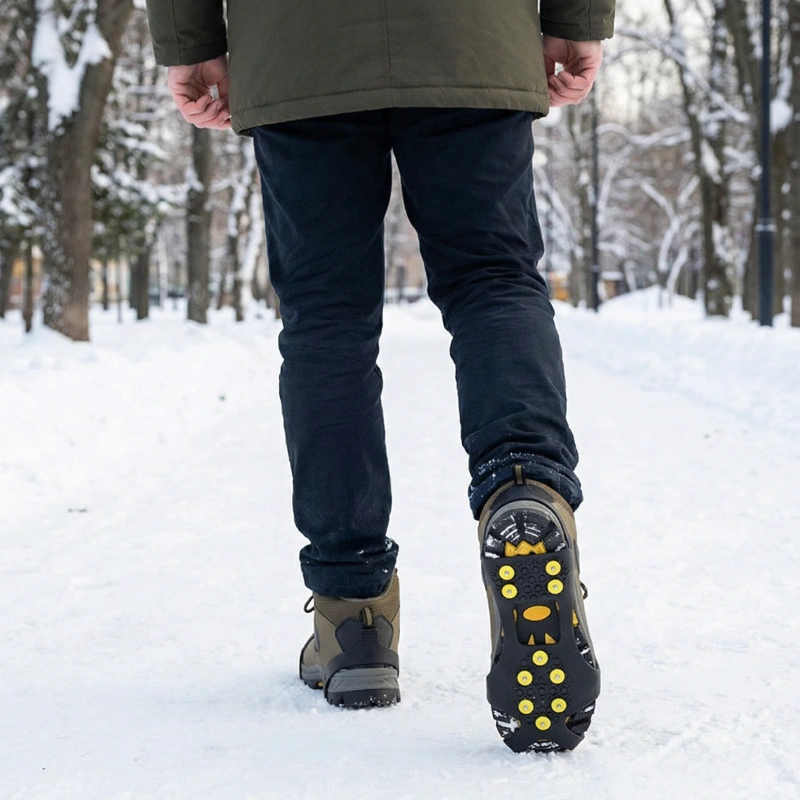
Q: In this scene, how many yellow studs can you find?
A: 10